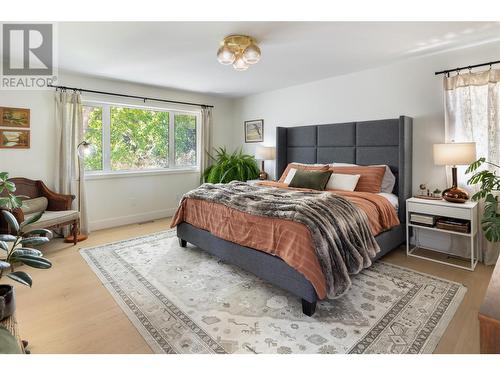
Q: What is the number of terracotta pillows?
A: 2